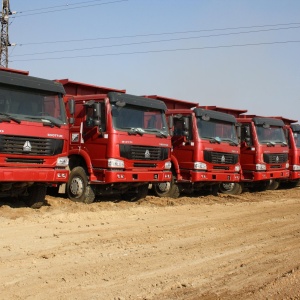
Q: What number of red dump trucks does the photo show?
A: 5